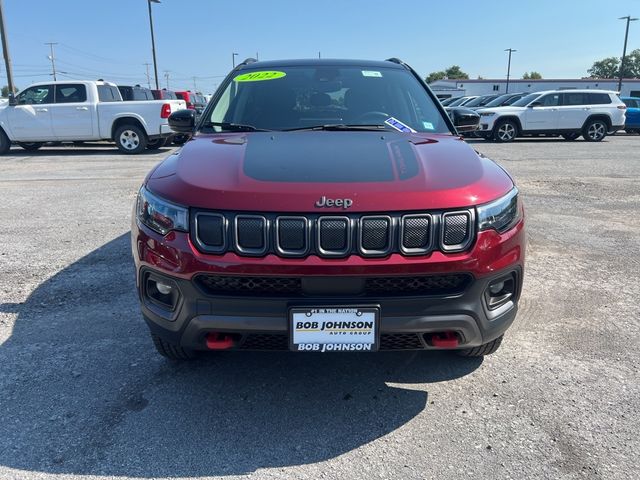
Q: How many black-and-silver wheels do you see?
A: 3